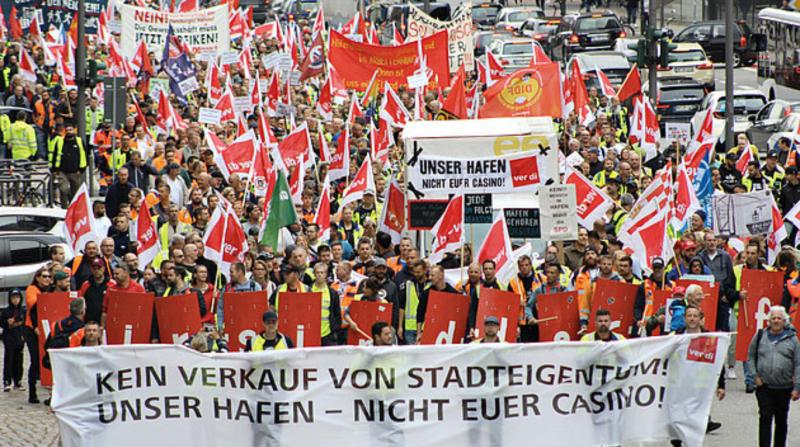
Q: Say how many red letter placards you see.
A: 13